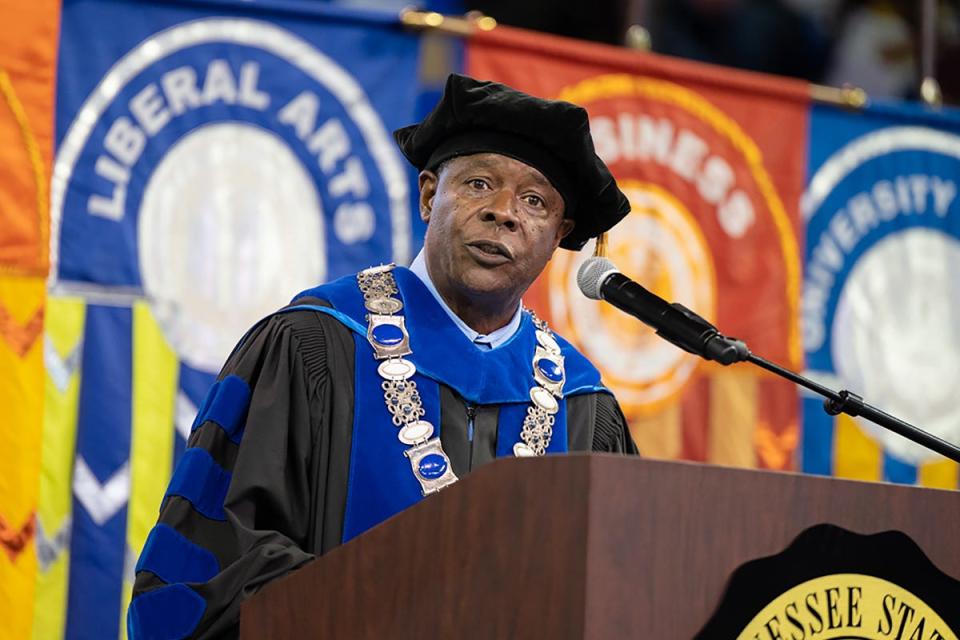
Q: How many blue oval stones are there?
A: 3